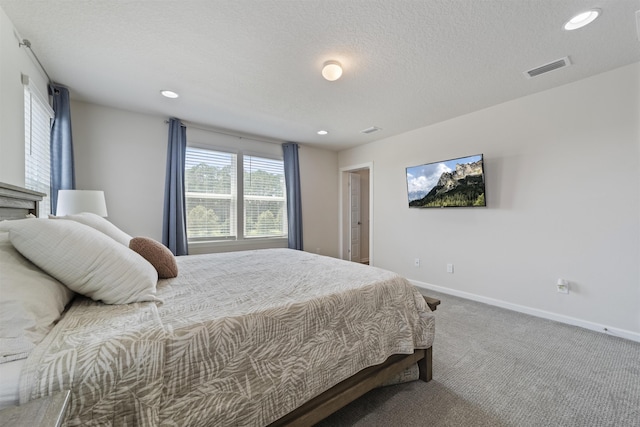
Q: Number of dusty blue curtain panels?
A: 3